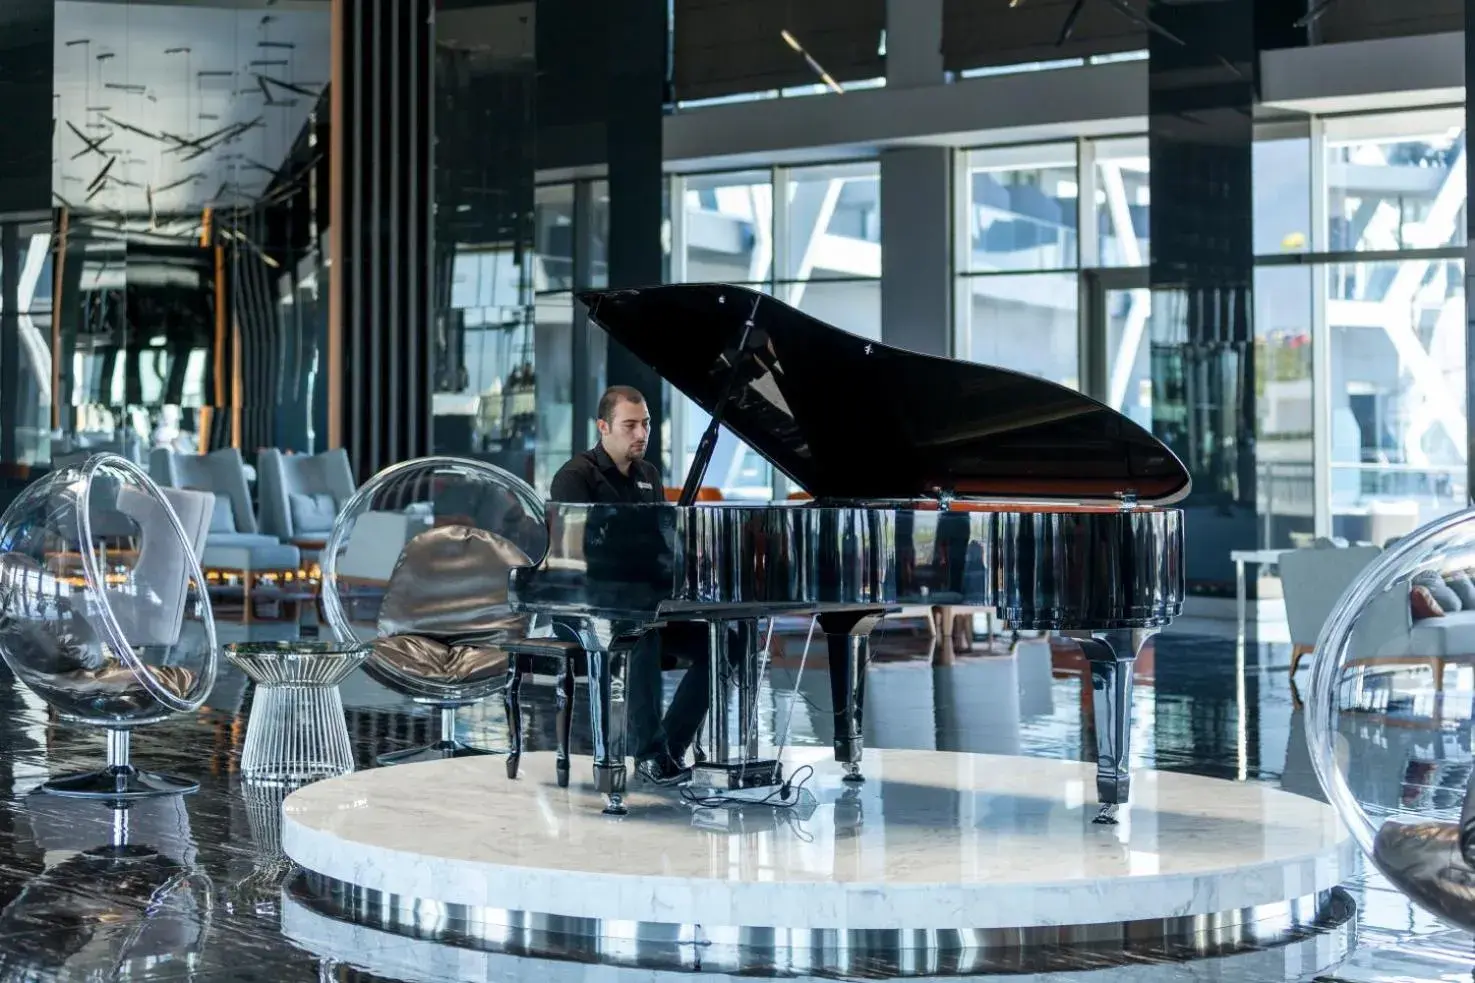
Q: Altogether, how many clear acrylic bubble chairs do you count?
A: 3